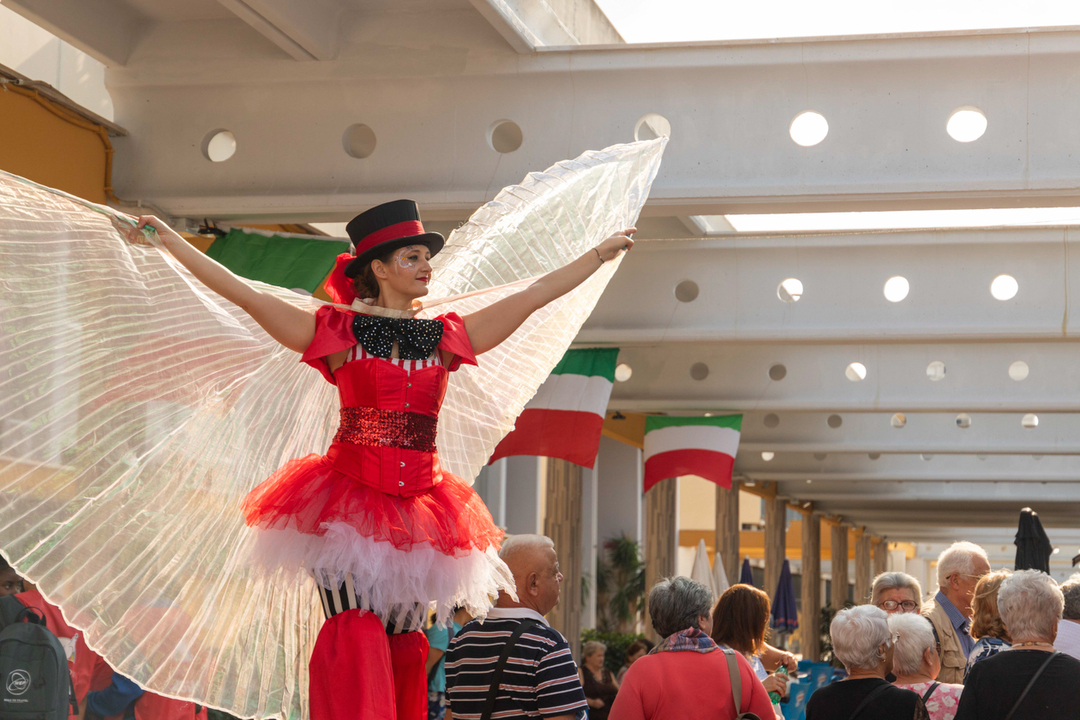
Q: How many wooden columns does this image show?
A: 8